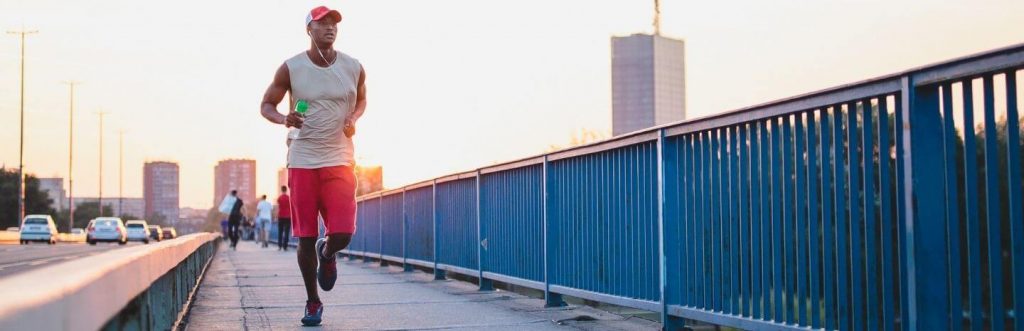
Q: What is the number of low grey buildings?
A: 2